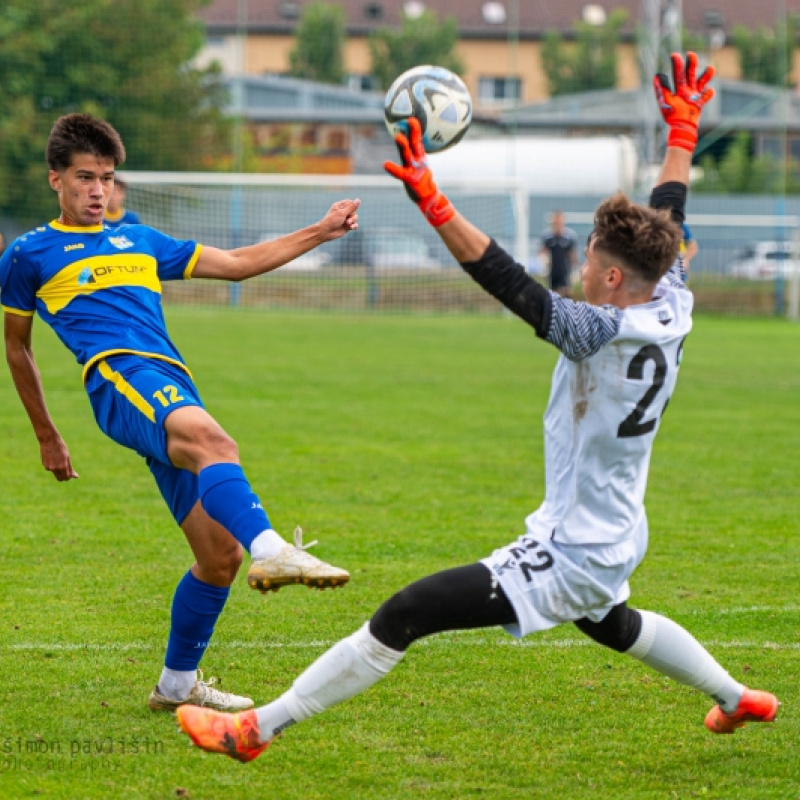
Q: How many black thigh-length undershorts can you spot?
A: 1